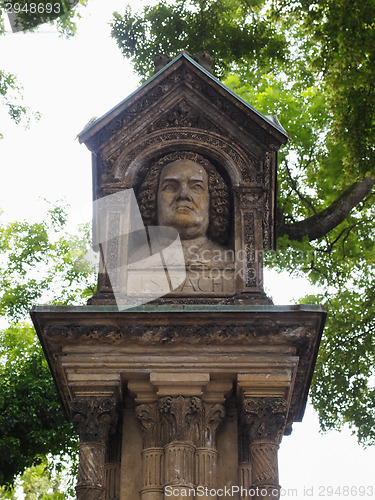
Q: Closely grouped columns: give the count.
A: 3